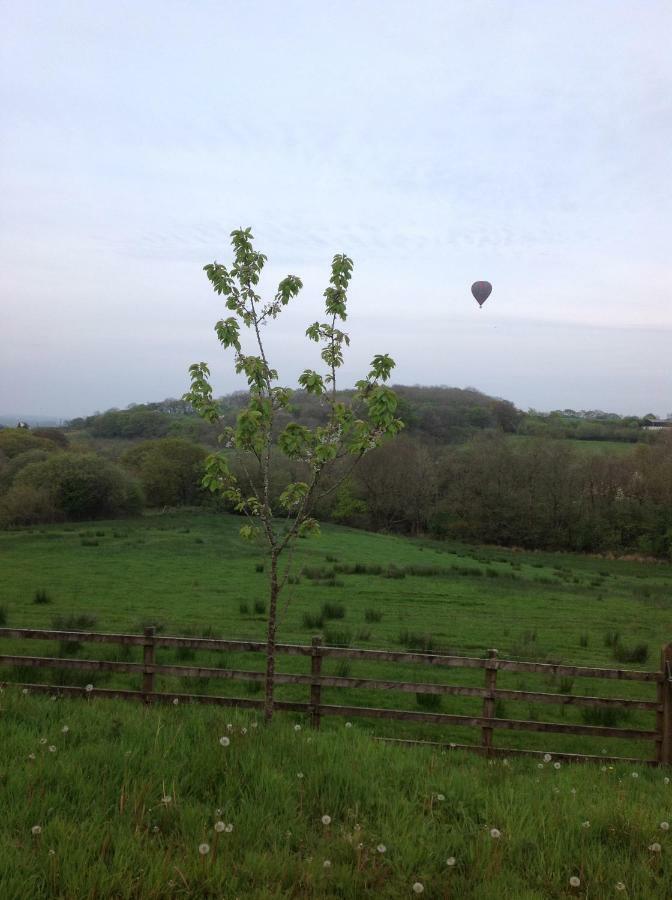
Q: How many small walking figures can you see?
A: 0